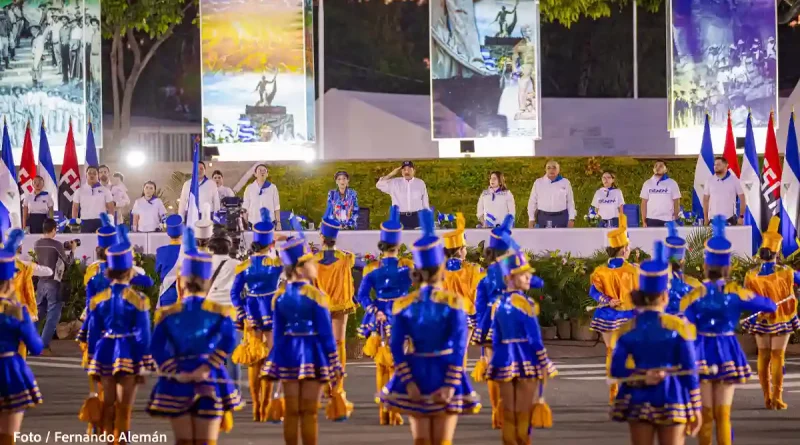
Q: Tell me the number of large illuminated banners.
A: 4